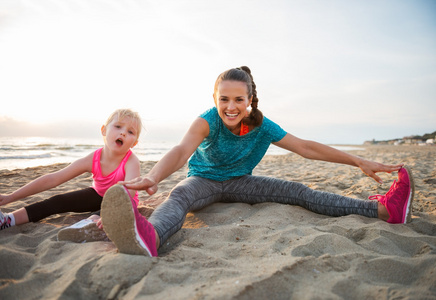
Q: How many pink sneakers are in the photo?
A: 2